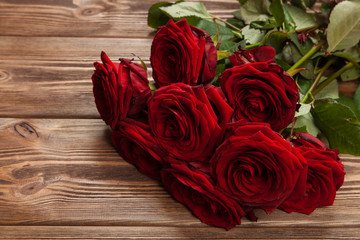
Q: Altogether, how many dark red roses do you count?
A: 8